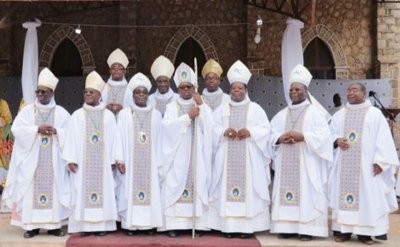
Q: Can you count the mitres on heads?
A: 9